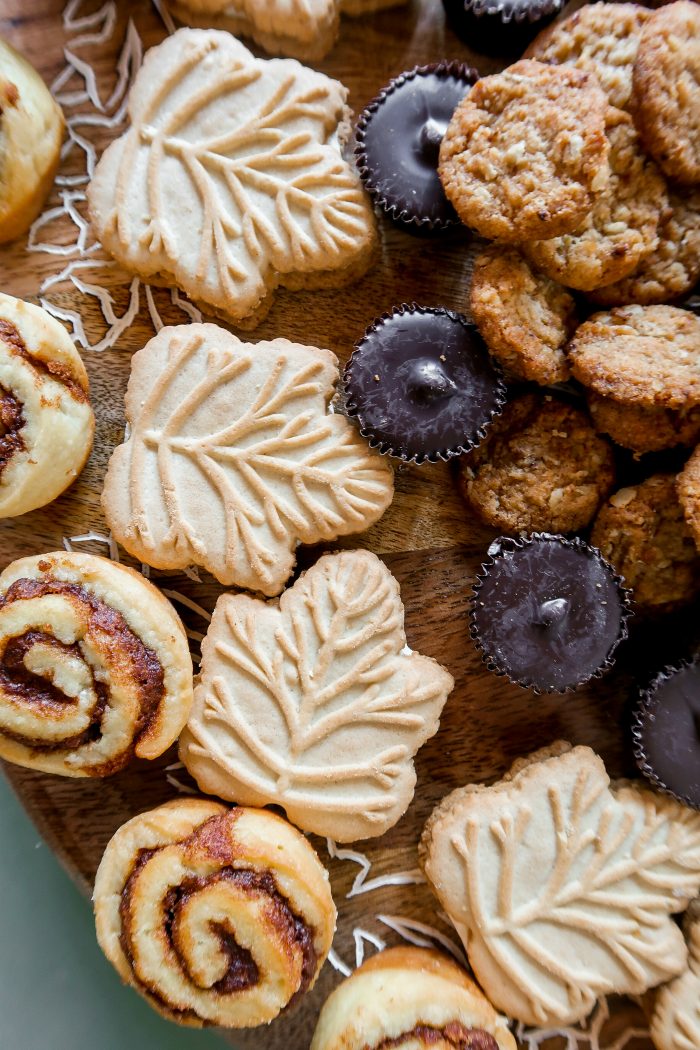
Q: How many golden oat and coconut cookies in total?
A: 11